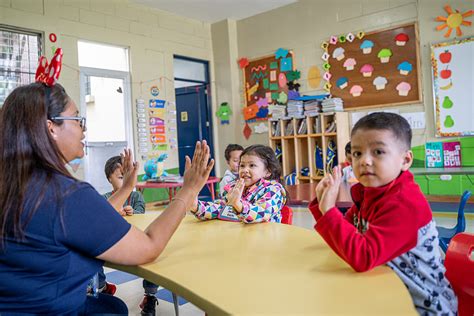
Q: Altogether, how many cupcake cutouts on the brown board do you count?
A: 11